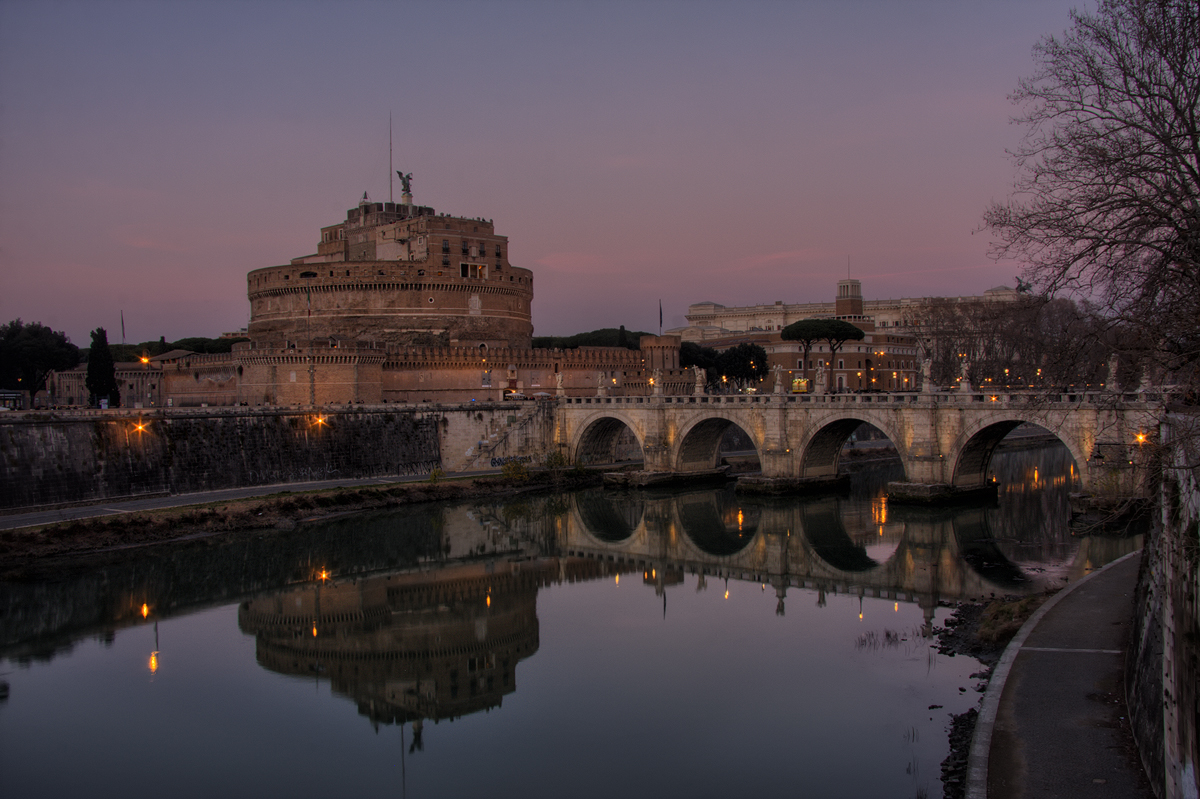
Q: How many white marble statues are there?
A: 10